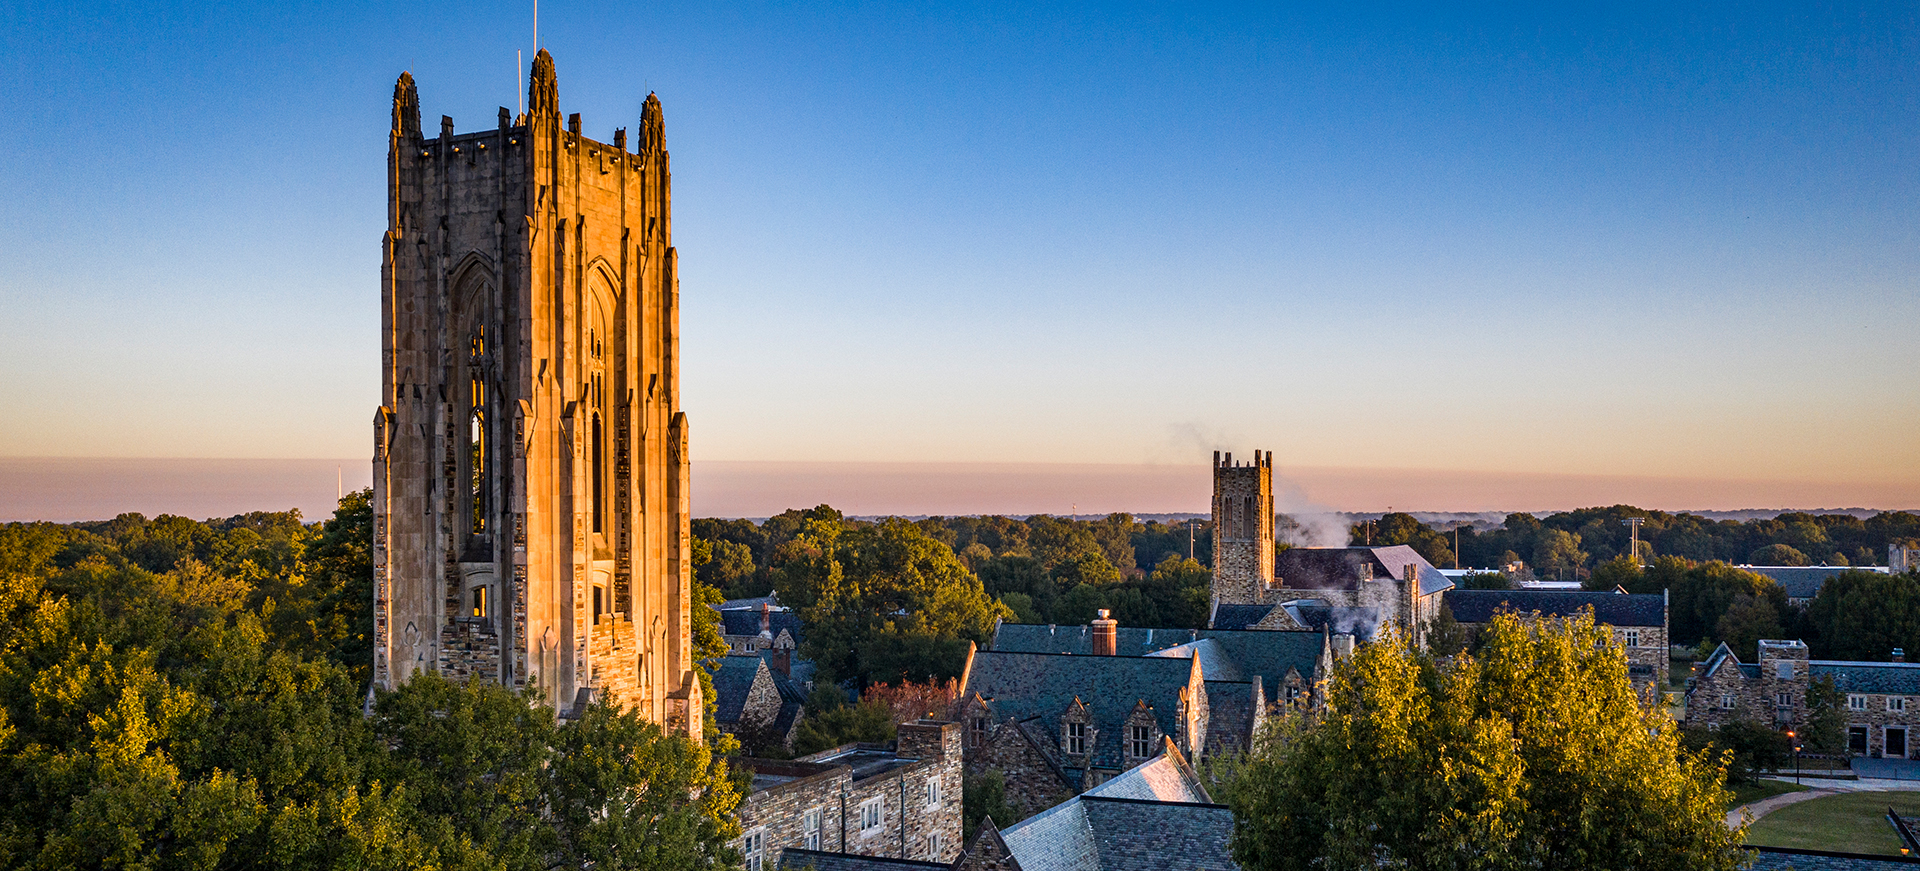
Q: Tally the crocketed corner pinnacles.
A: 3